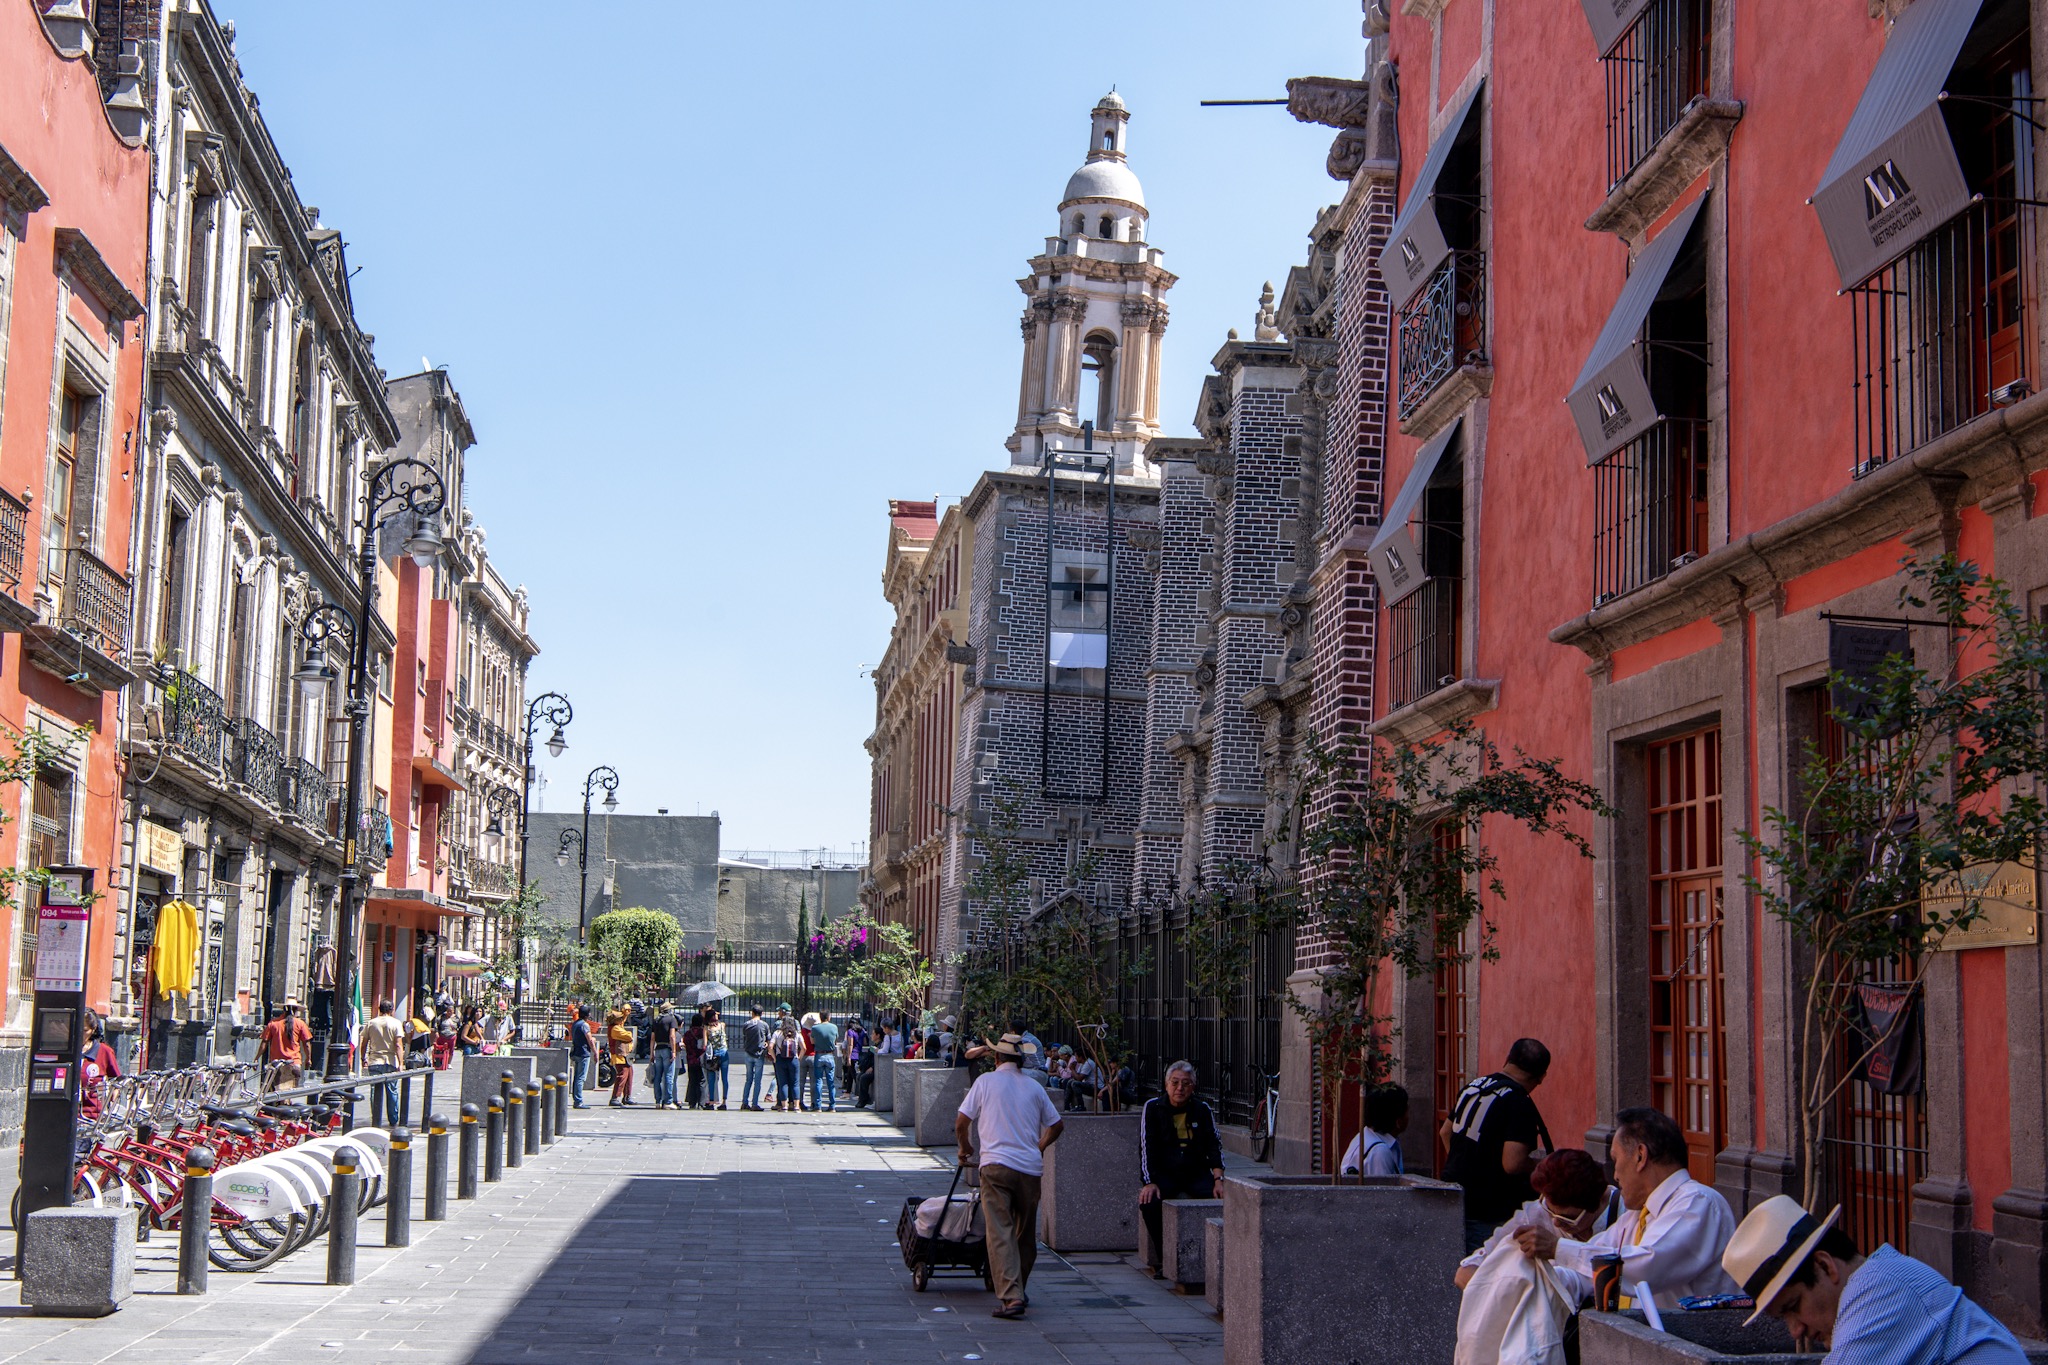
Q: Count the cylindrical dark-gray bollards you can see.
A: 11